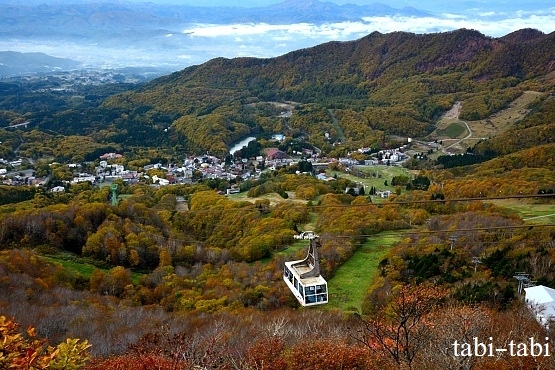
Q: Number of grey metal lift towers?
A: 3